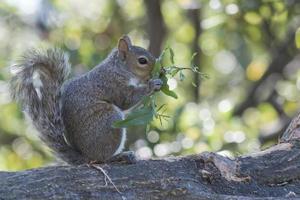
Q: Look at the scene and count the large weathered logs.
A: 1